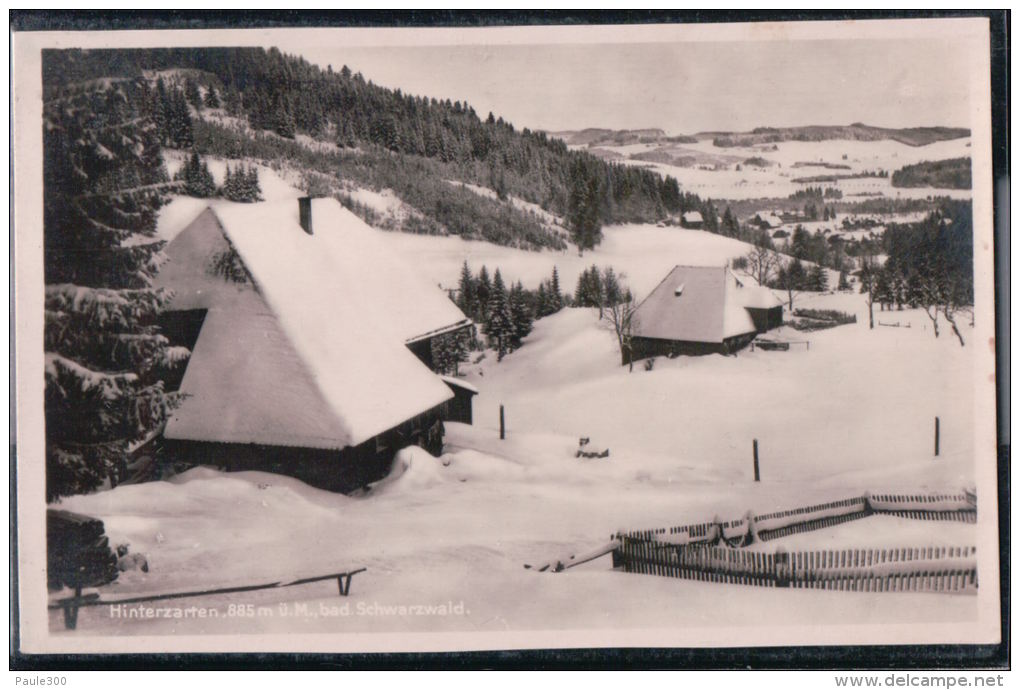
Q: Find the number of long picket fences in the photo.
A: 2